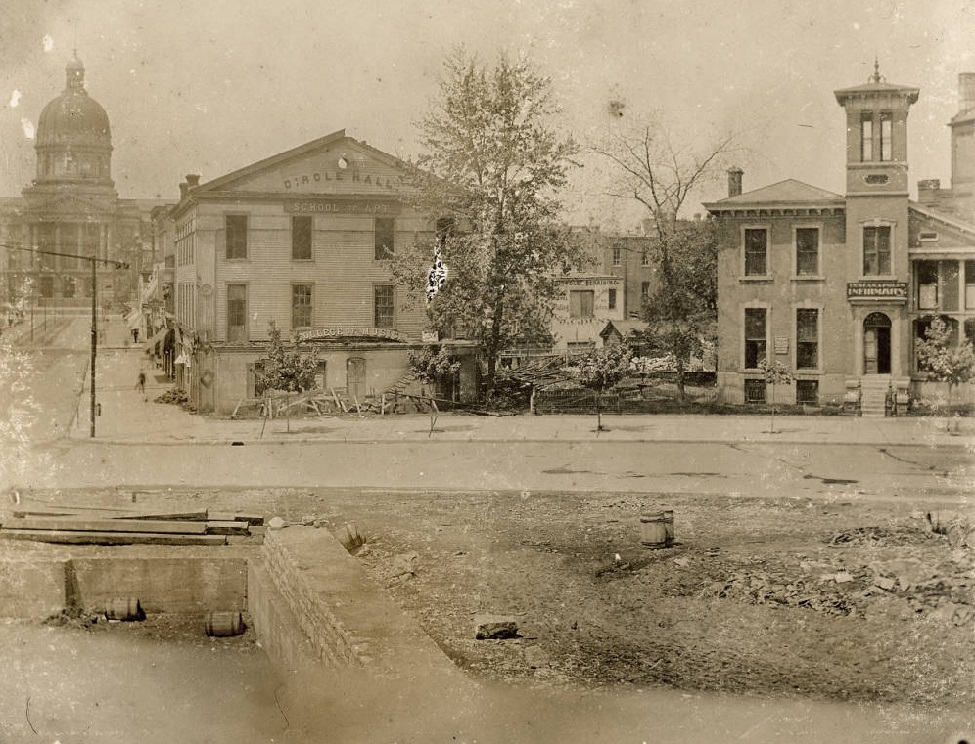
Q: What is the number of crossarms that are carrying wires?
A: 1